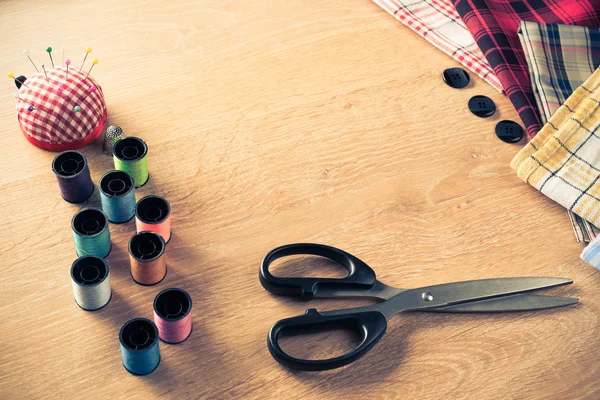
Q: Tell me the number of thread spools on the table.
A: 9